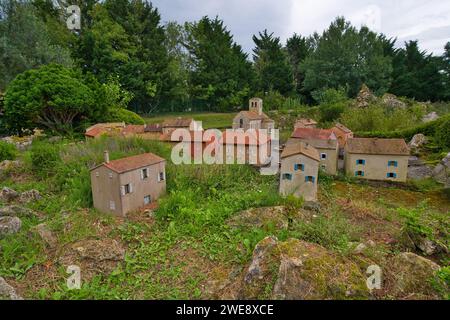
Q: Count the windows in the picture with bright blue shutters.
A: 7